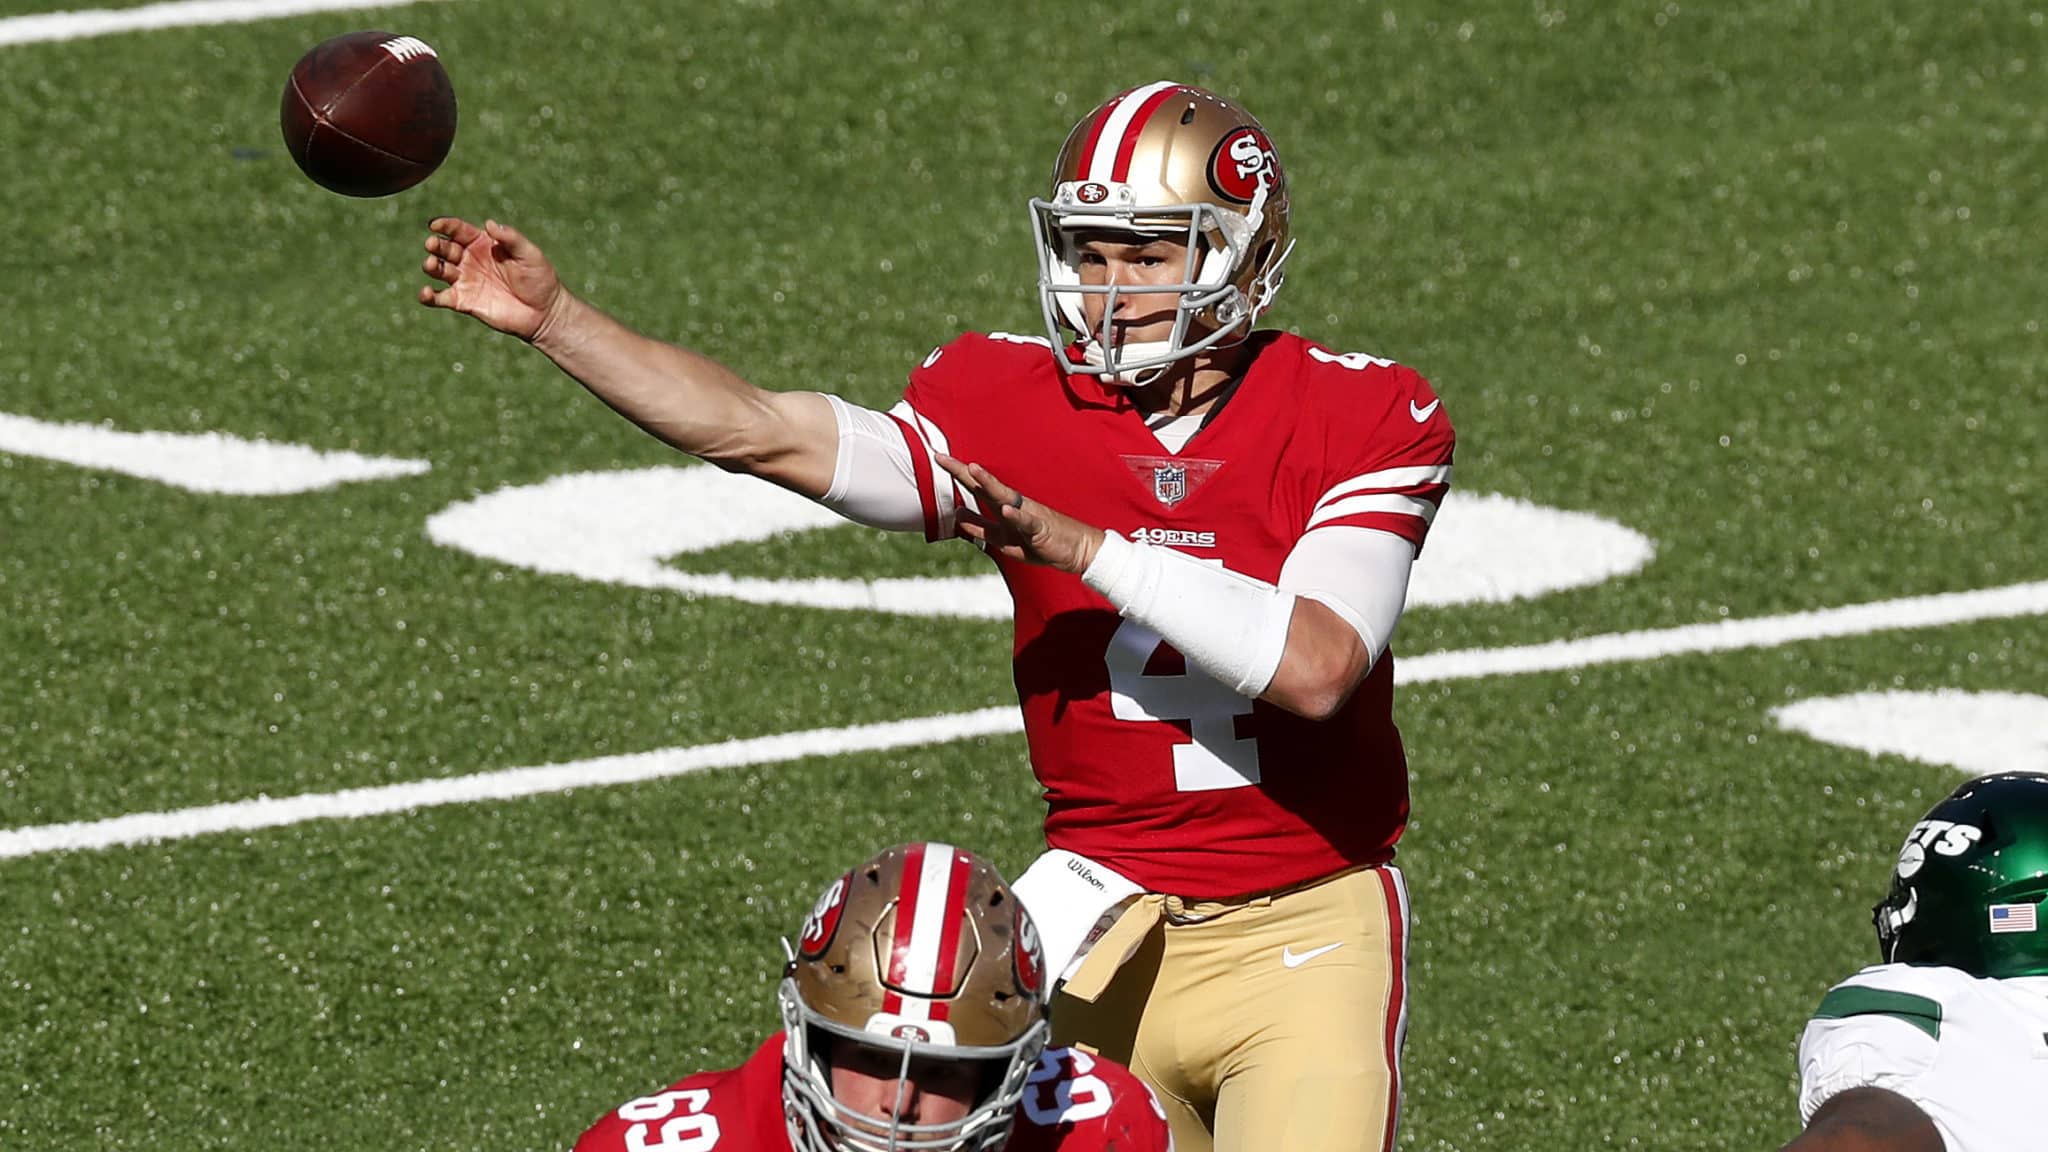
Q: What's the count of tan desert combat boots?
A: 0